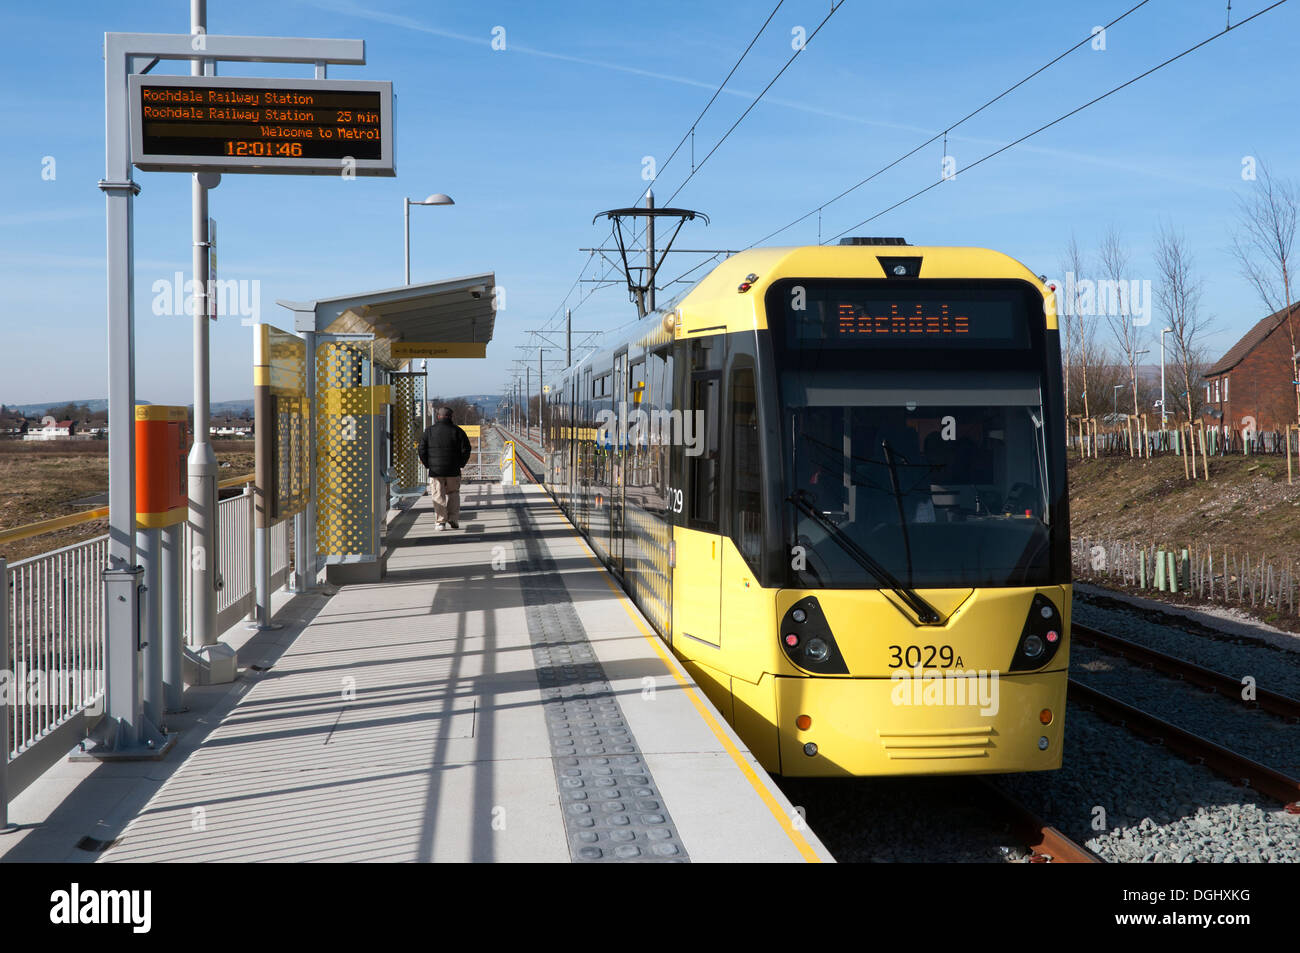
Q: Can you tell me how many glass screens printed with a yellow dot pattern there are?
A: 2